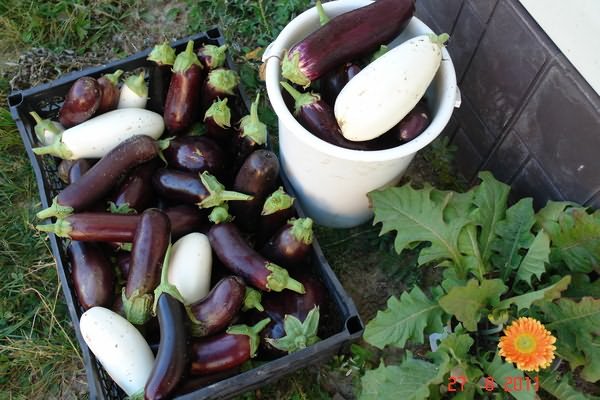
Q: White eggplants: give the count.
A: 6